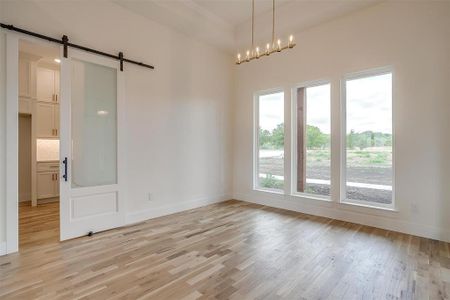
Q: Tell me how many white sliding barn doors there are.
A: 1